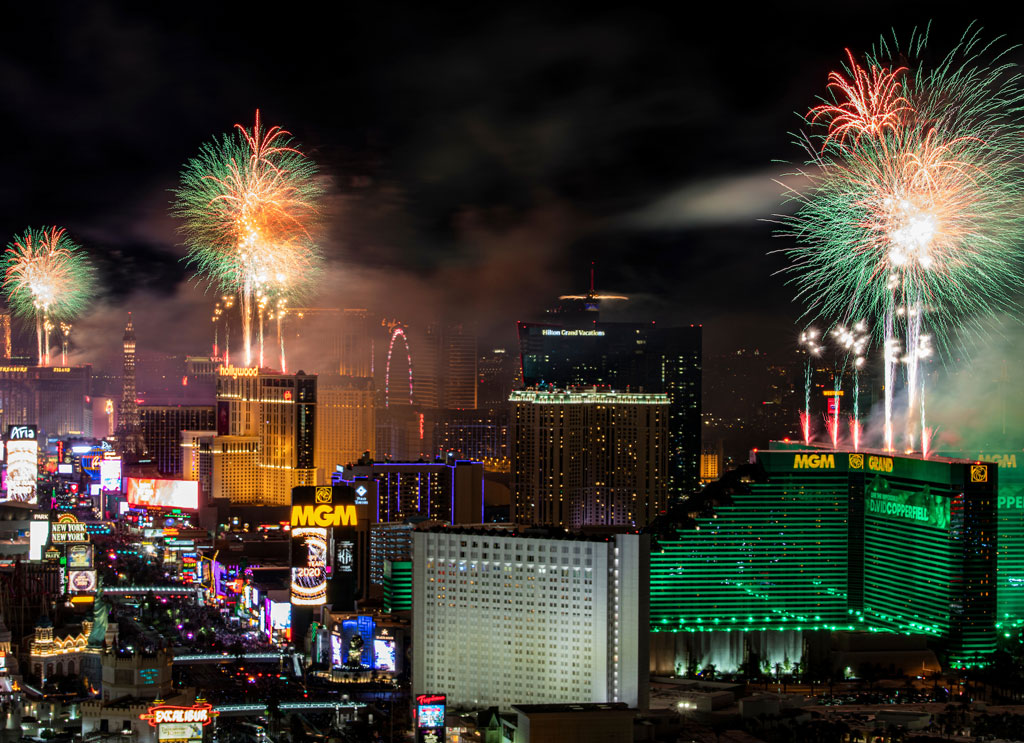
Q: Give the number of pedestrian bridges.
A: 3